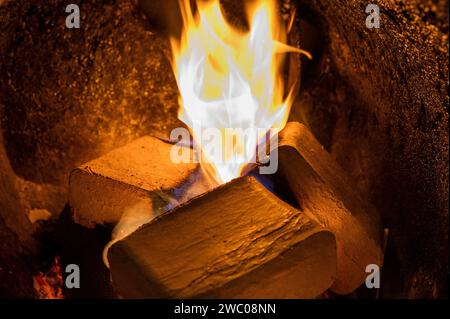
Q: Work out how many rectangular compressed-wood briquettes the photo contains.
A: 3